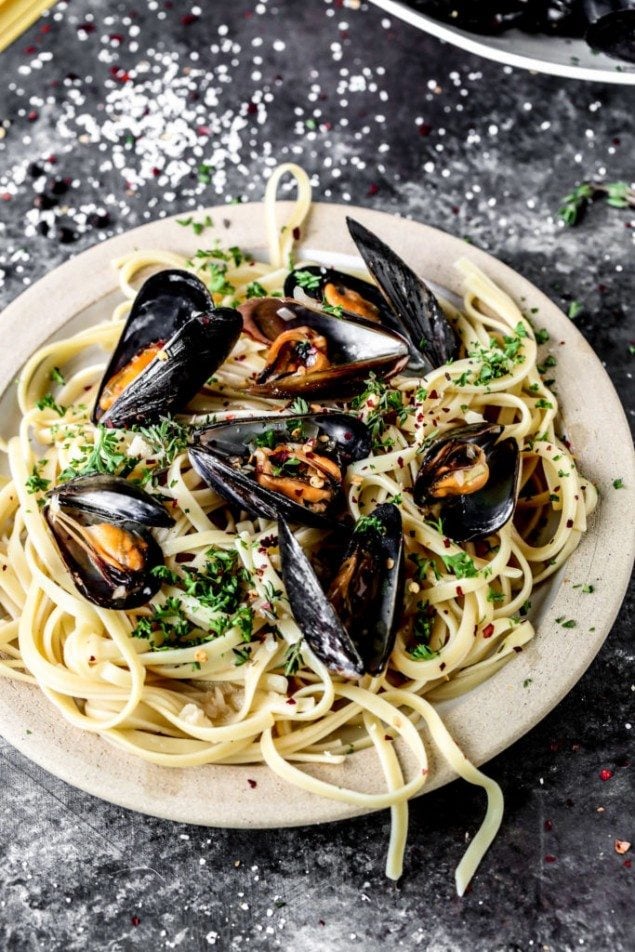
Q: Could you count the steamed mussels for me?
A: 7